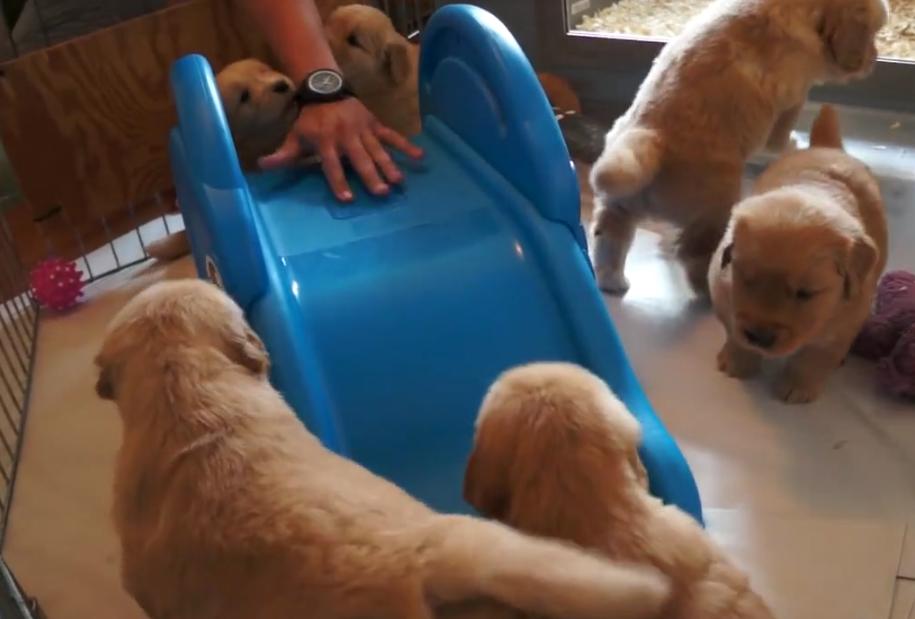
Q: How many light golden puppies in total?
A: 6